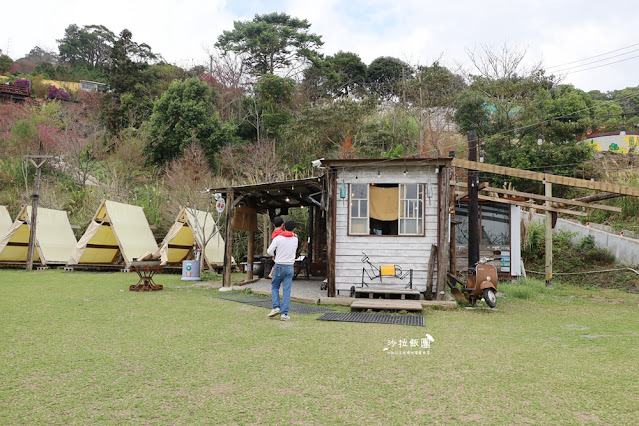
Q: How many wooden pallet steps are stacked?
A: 2